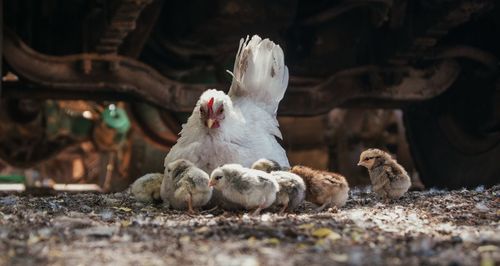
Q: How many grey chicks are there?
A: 5